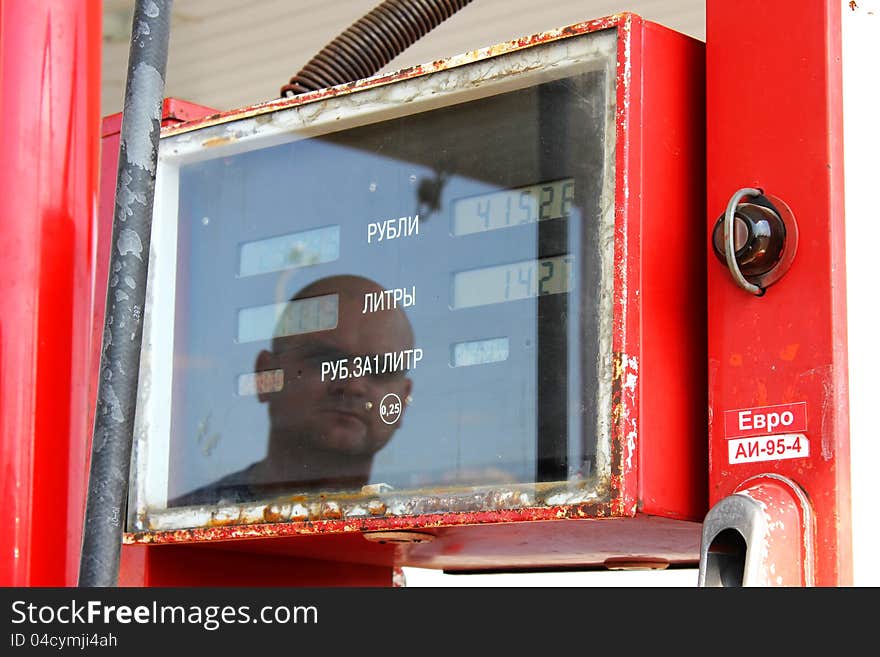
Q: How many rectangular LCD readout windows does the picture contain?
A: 6